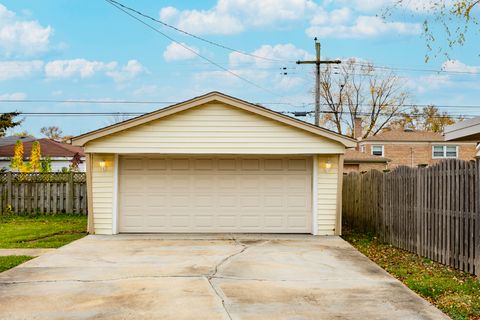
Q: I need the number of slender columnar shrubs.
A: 2